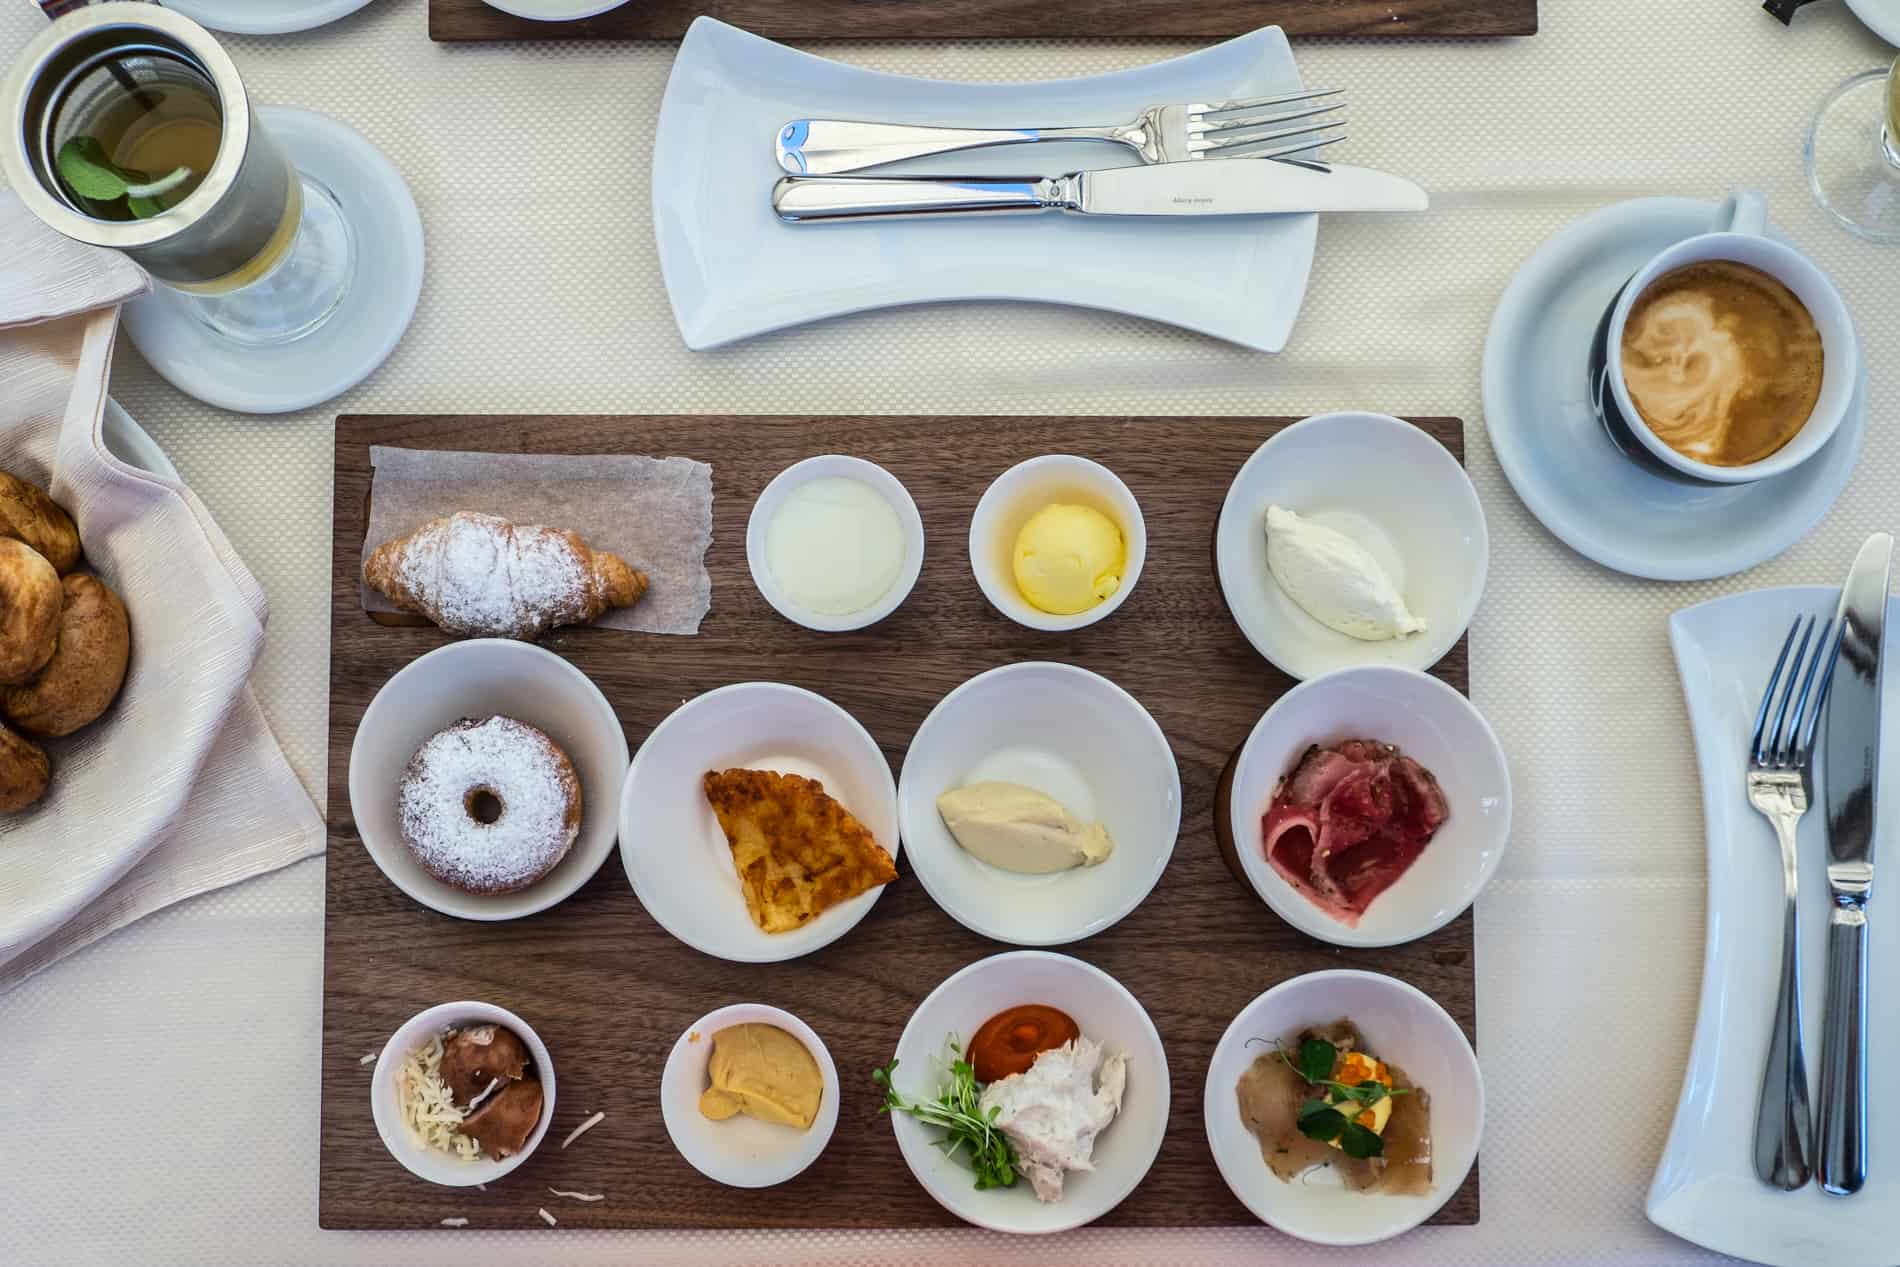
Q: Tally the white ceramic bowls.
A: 11